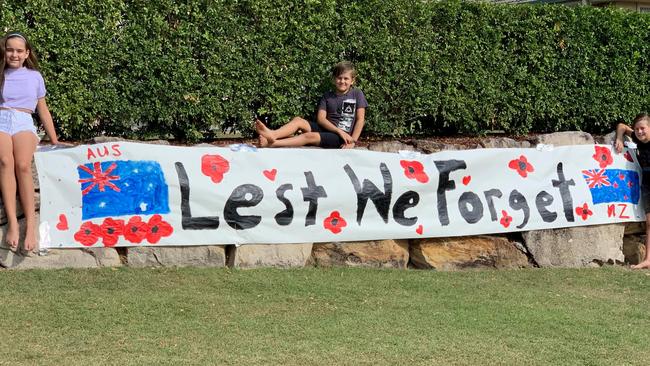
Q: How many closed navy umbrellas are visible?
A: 0